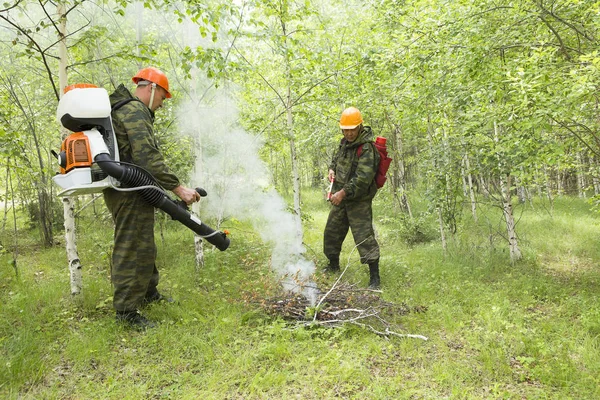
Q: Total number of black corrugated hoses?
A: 1